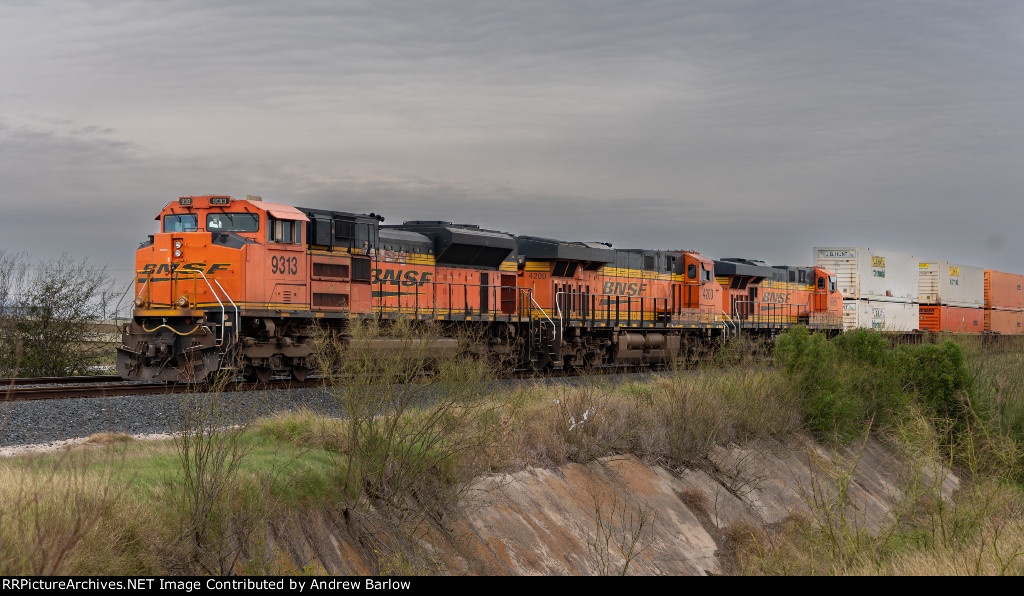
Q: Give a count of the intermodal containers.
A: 6